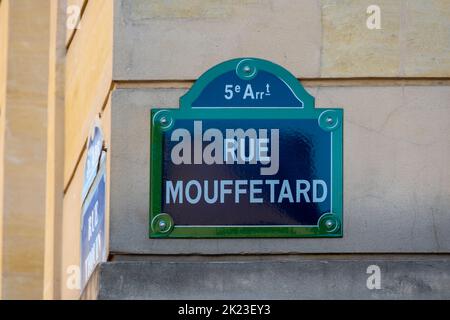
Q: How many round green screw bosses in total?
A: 5